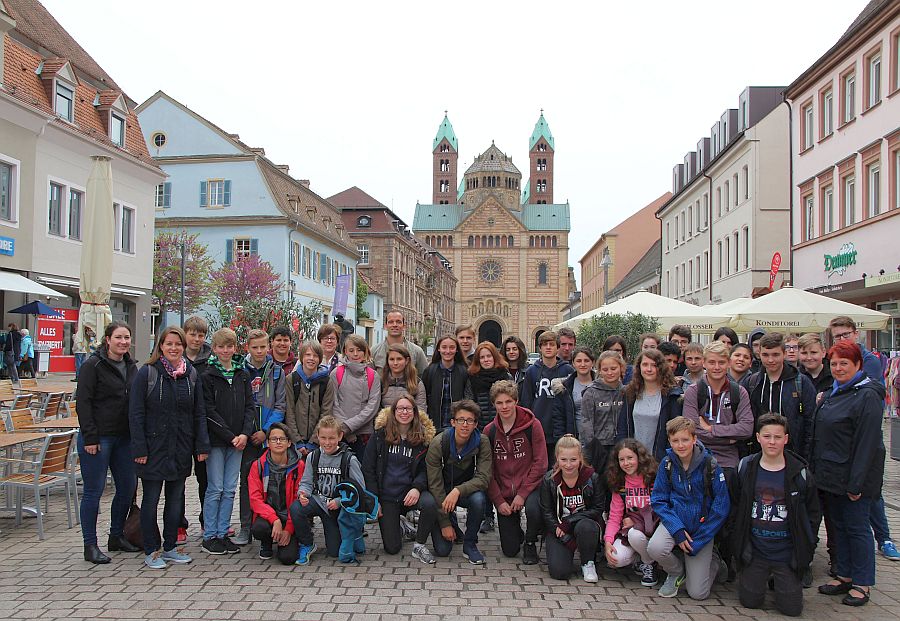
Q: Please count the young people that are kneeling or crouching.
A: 9